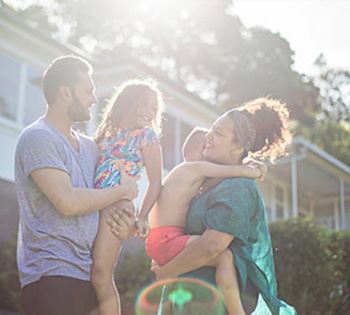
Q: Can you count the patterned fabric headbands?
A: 1